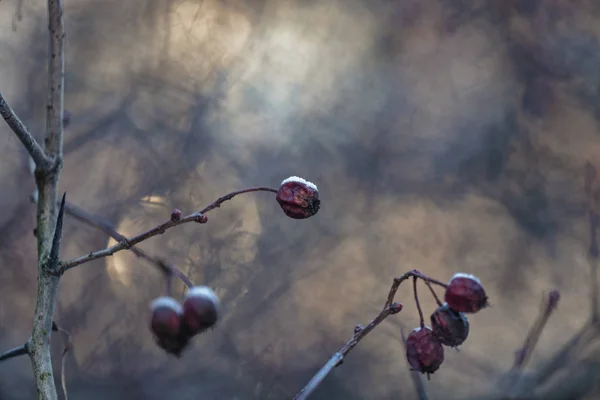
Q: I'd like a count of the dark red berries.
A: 6